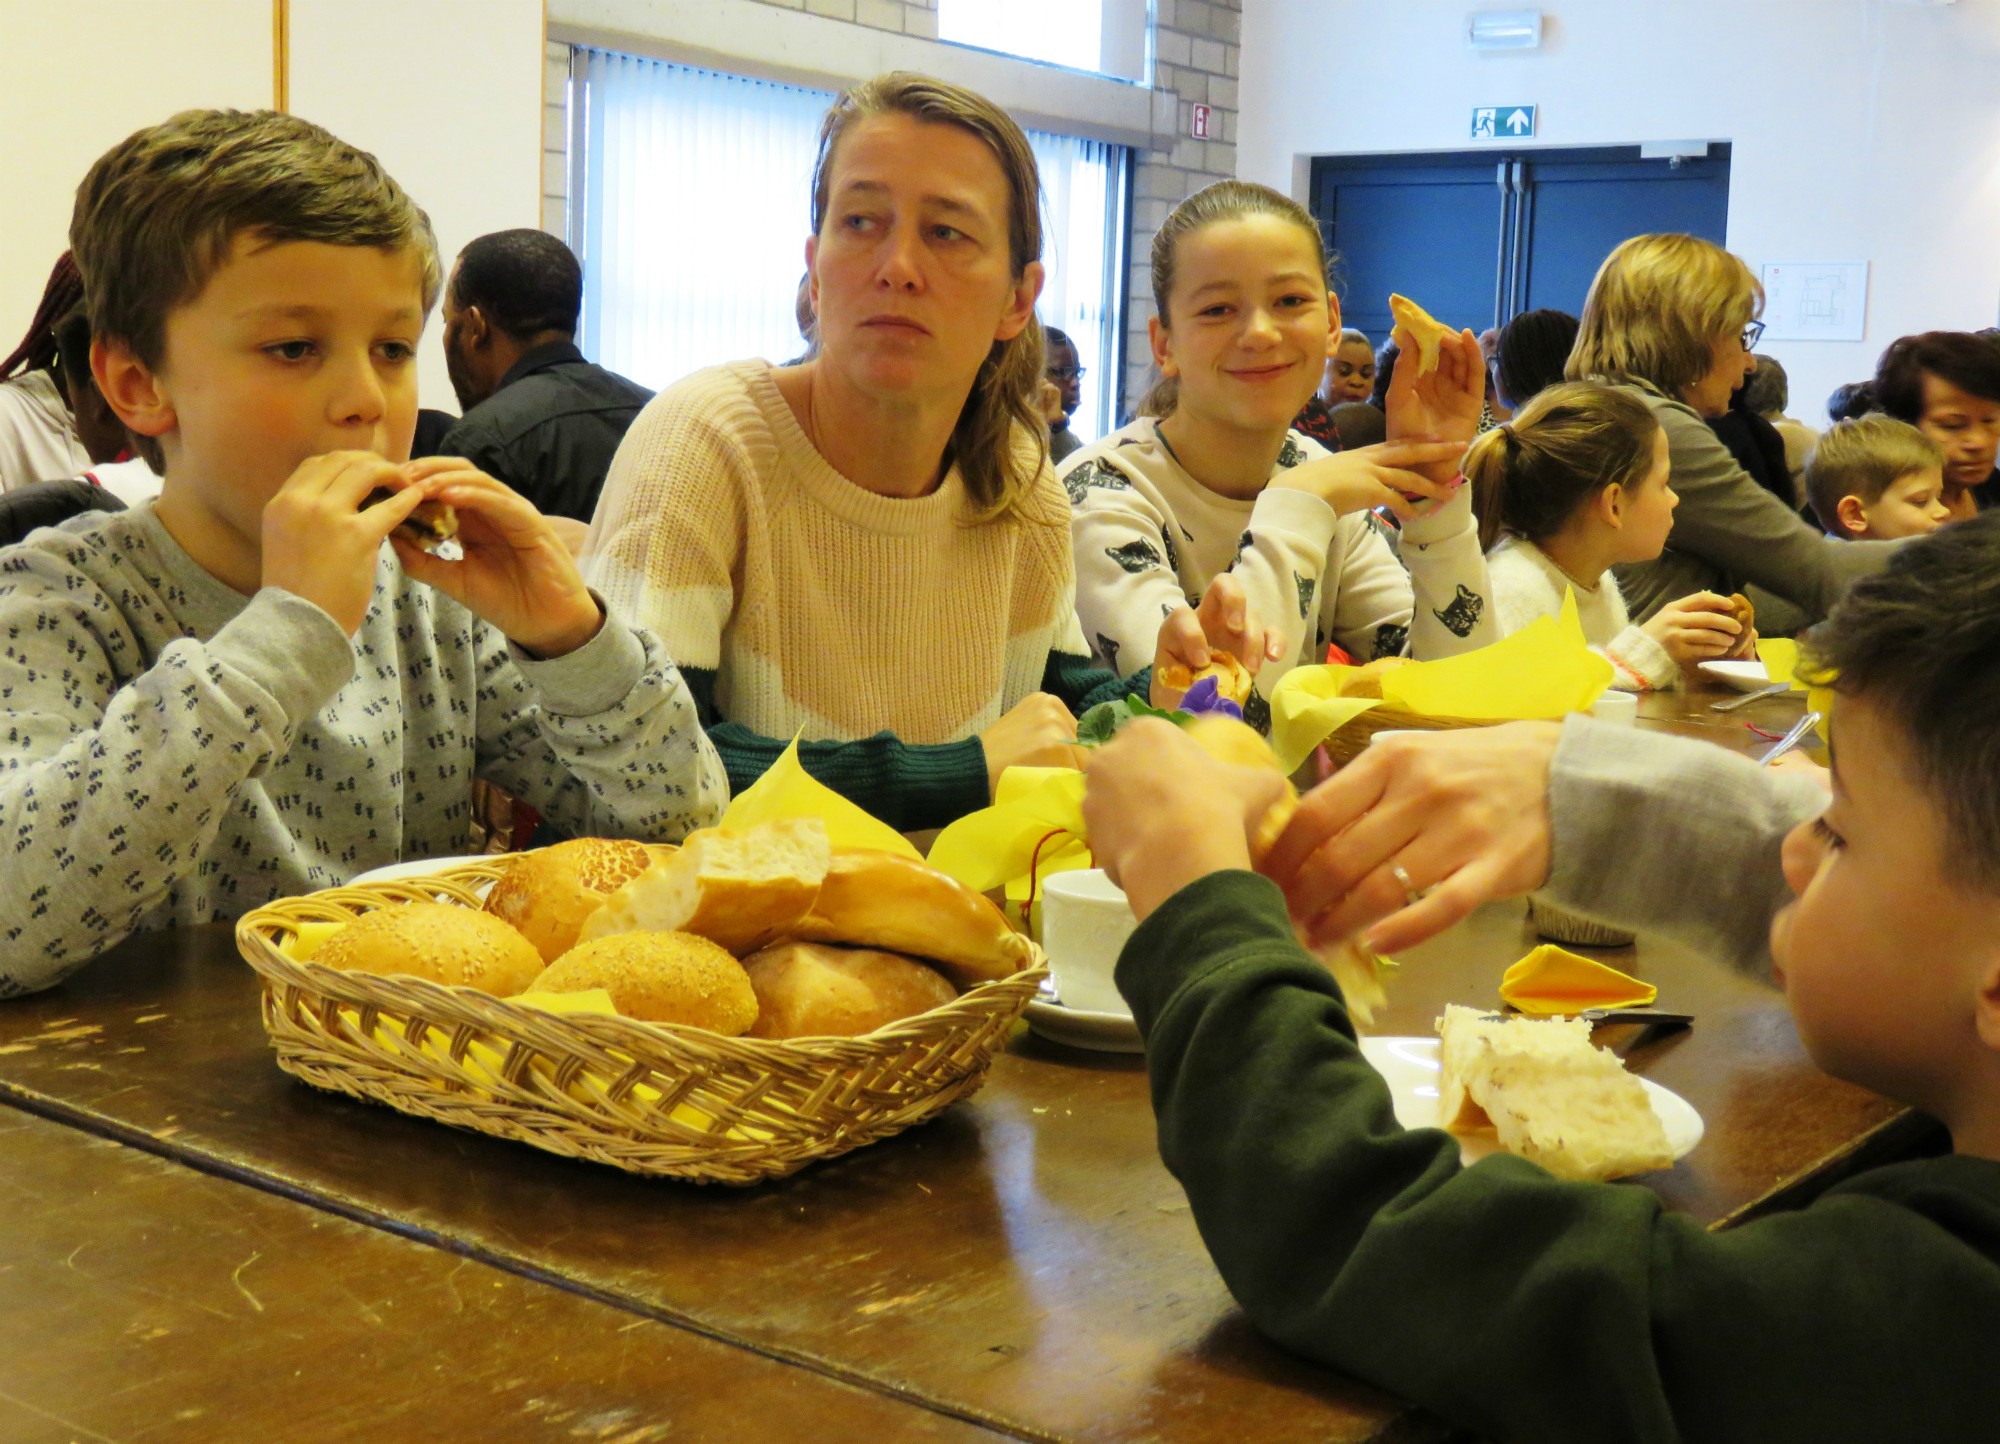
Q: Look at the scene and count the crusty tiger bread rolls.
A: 1